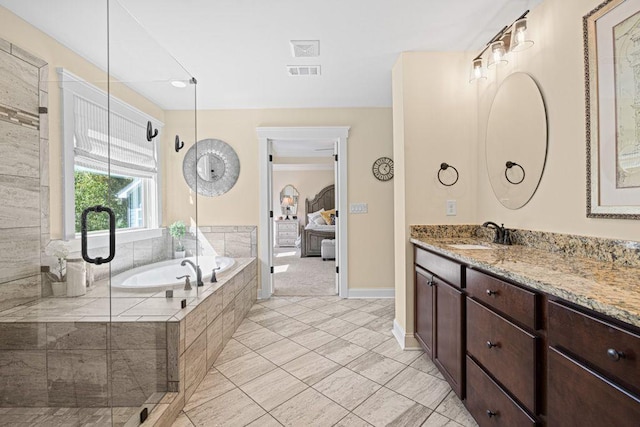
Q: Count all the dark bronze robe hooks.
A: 2